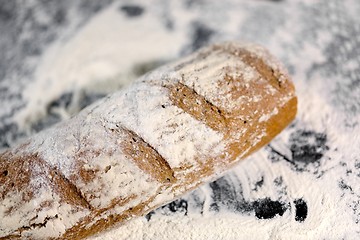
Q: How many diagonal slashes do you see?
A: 4